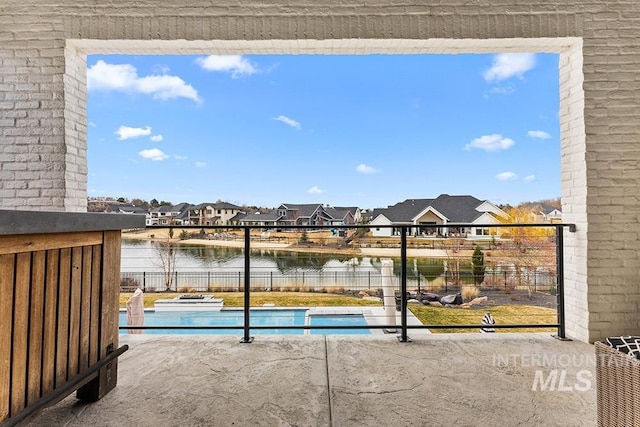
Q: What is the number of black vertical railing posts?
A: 3